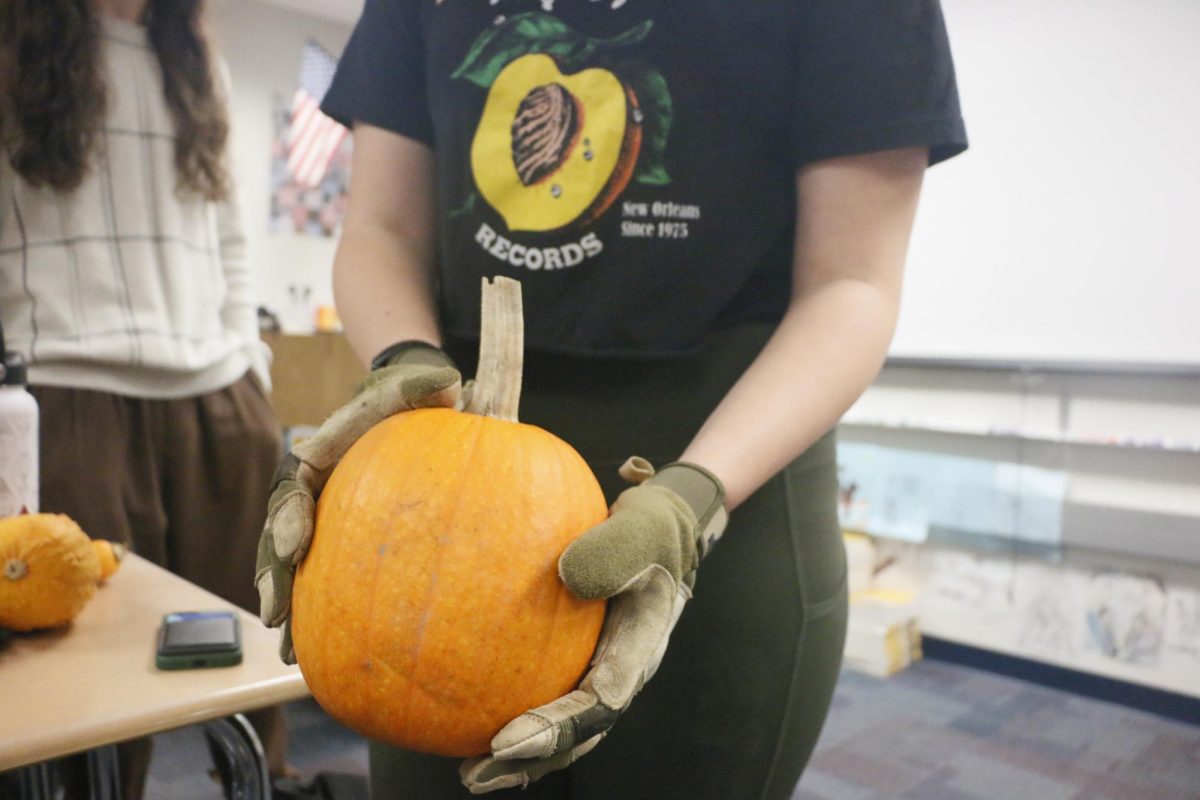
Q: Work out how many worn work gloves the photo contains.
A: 2